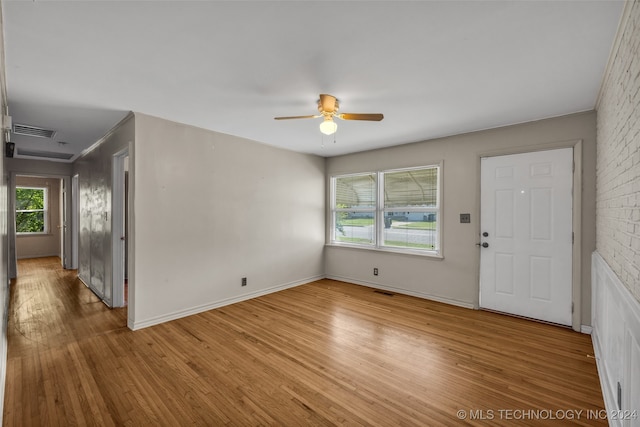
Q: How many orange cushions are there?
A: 0